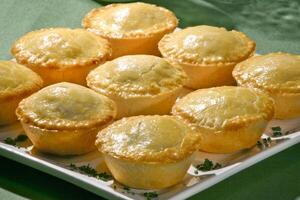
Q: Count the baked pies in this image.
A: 9